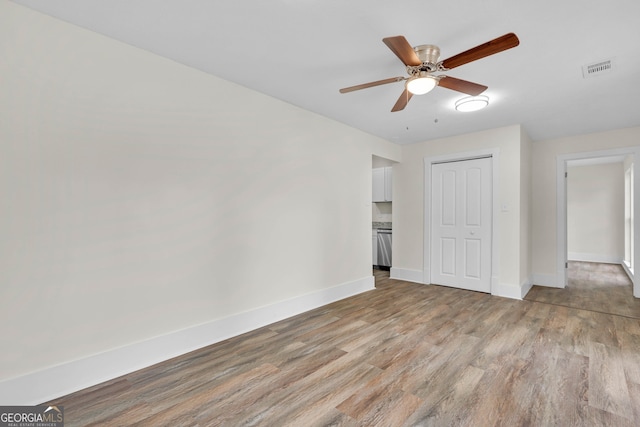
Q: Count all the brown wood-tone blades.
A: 5